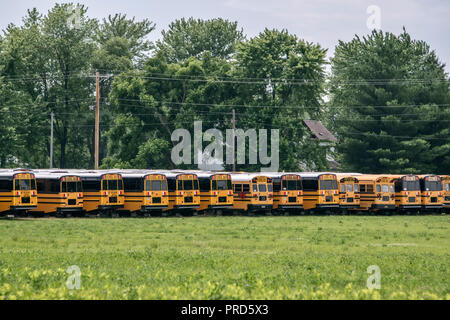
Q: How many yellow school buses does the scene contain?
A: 14